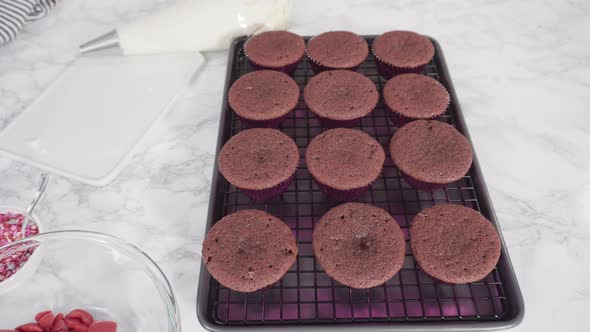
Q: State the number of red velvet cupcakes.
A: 12